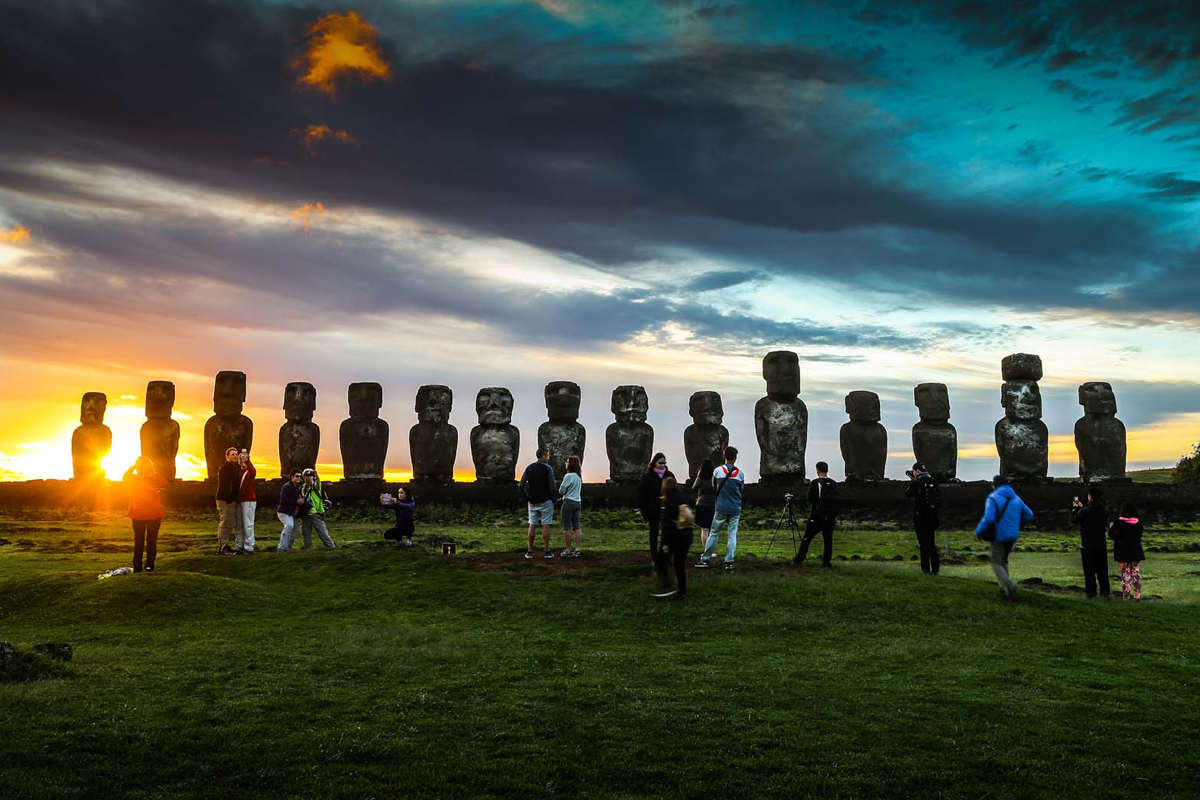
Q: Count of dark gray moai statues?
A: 15